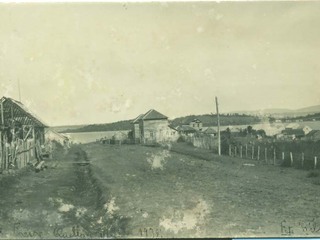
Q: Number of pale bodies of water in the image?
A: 1